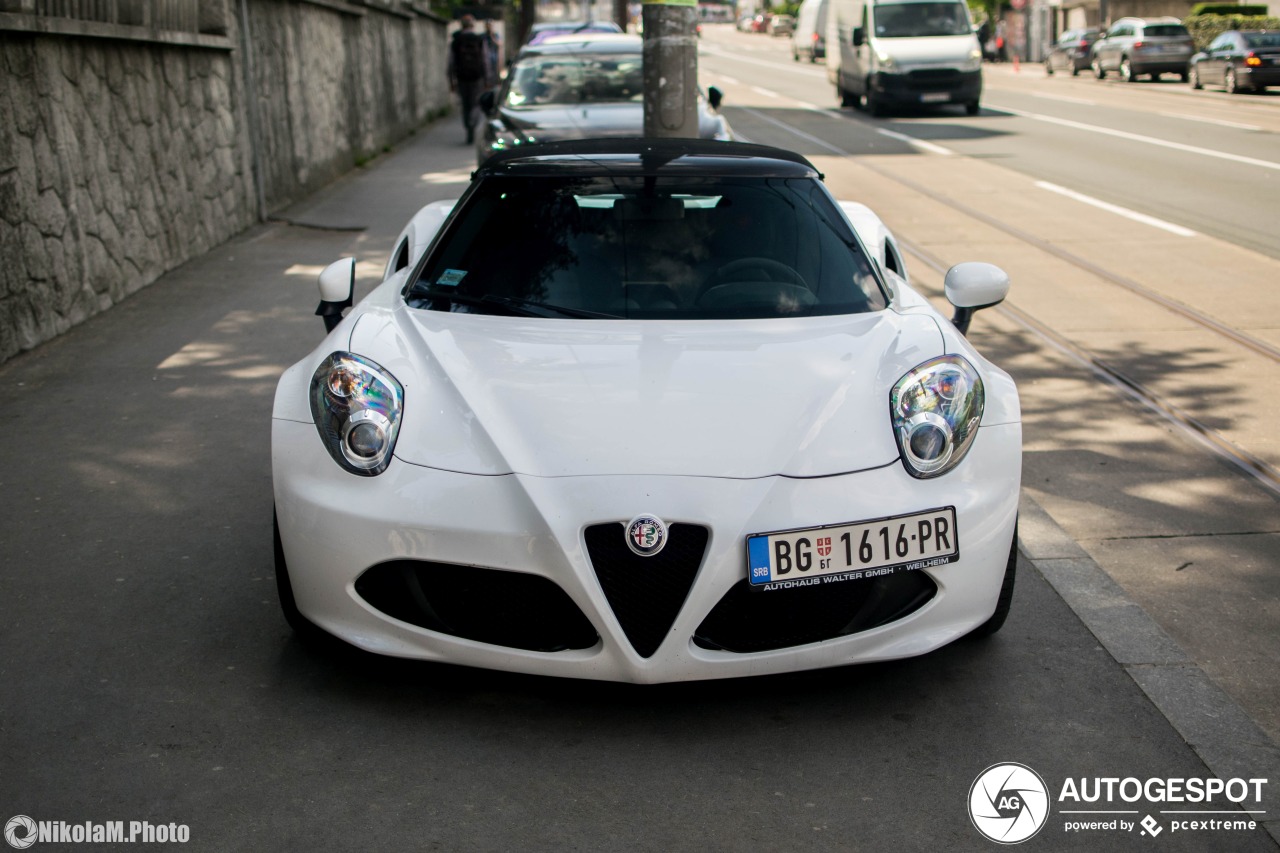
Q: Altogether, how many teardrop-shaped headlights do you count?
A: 2